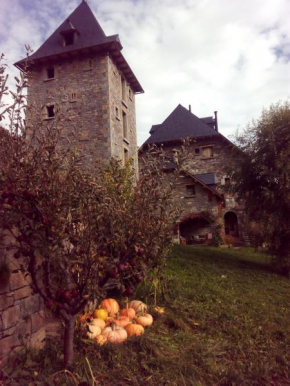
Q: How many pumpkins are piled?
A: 11